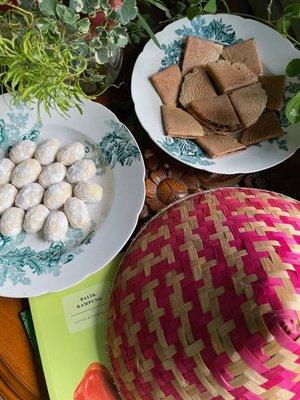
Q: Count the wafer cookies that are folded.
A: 11